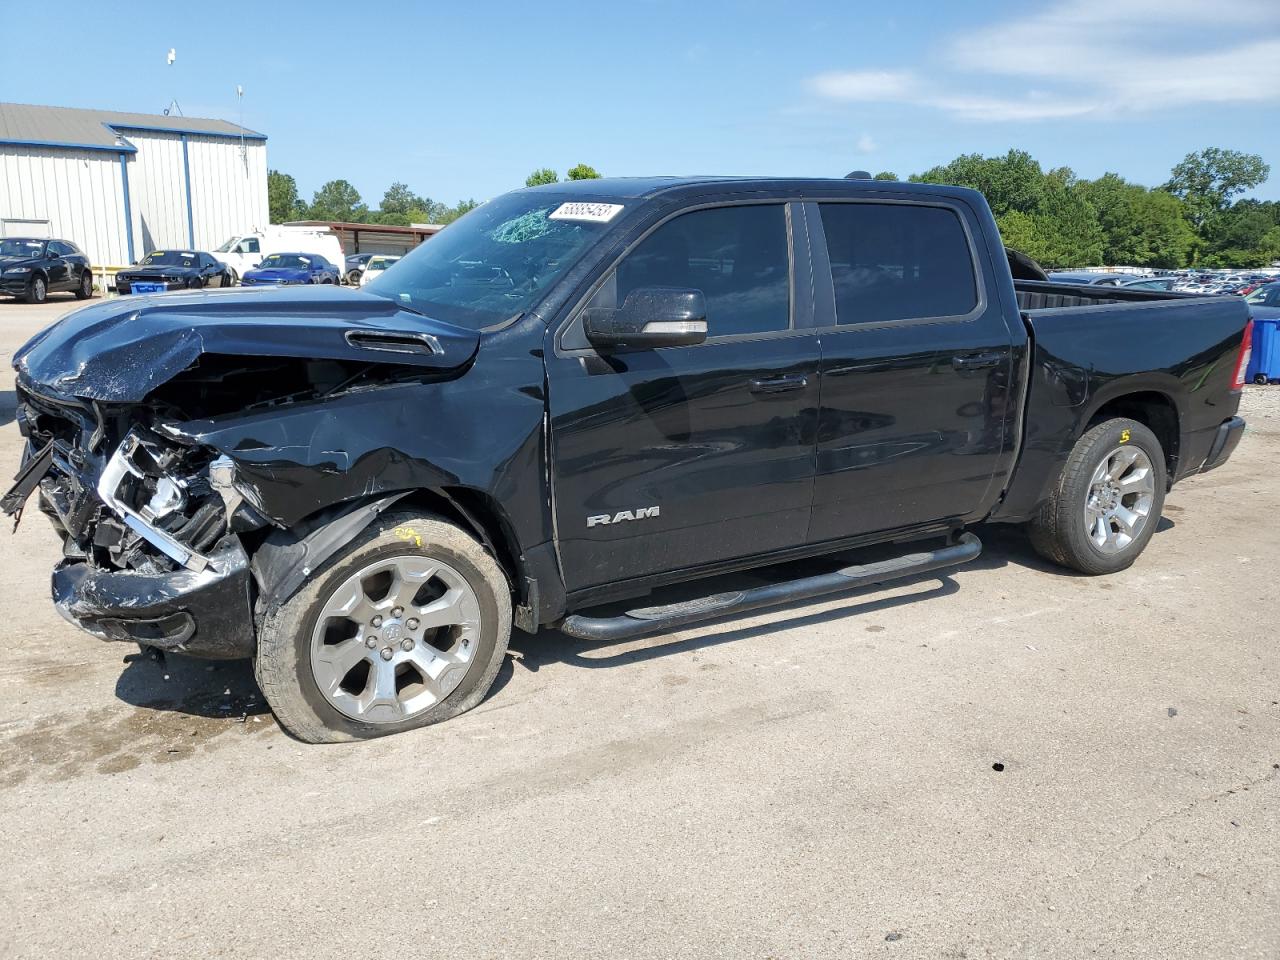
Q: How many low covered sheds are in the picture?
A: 1